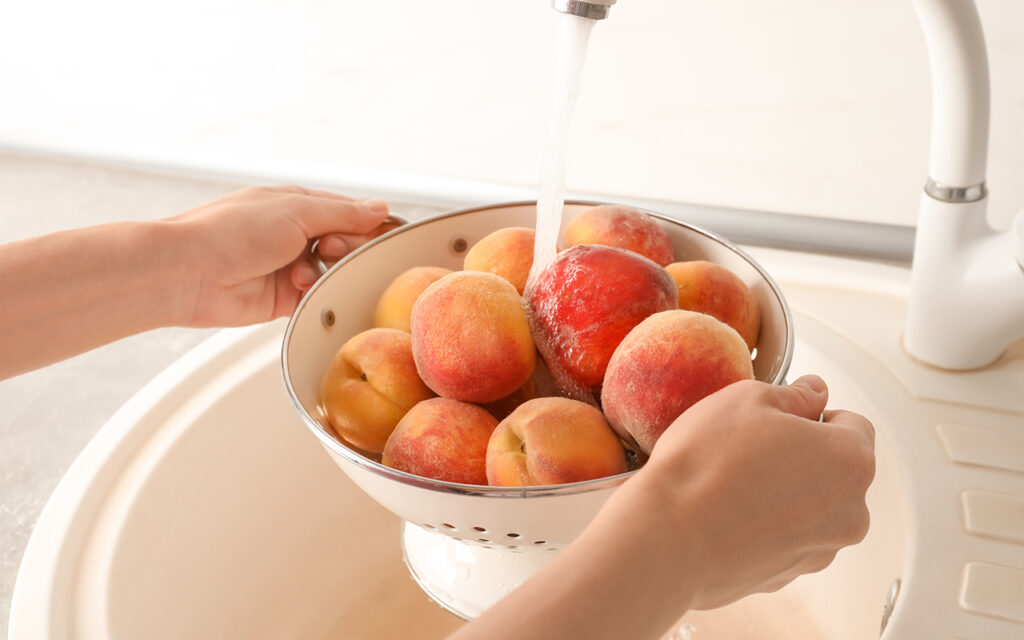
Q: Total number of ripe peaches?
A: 10